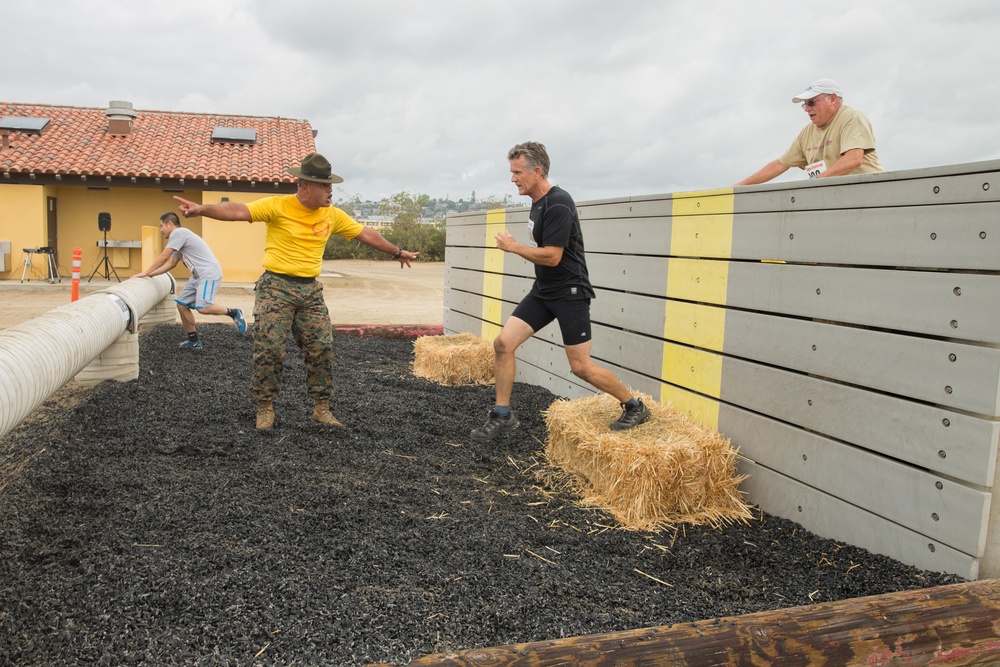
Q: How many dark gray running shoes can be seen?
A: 2